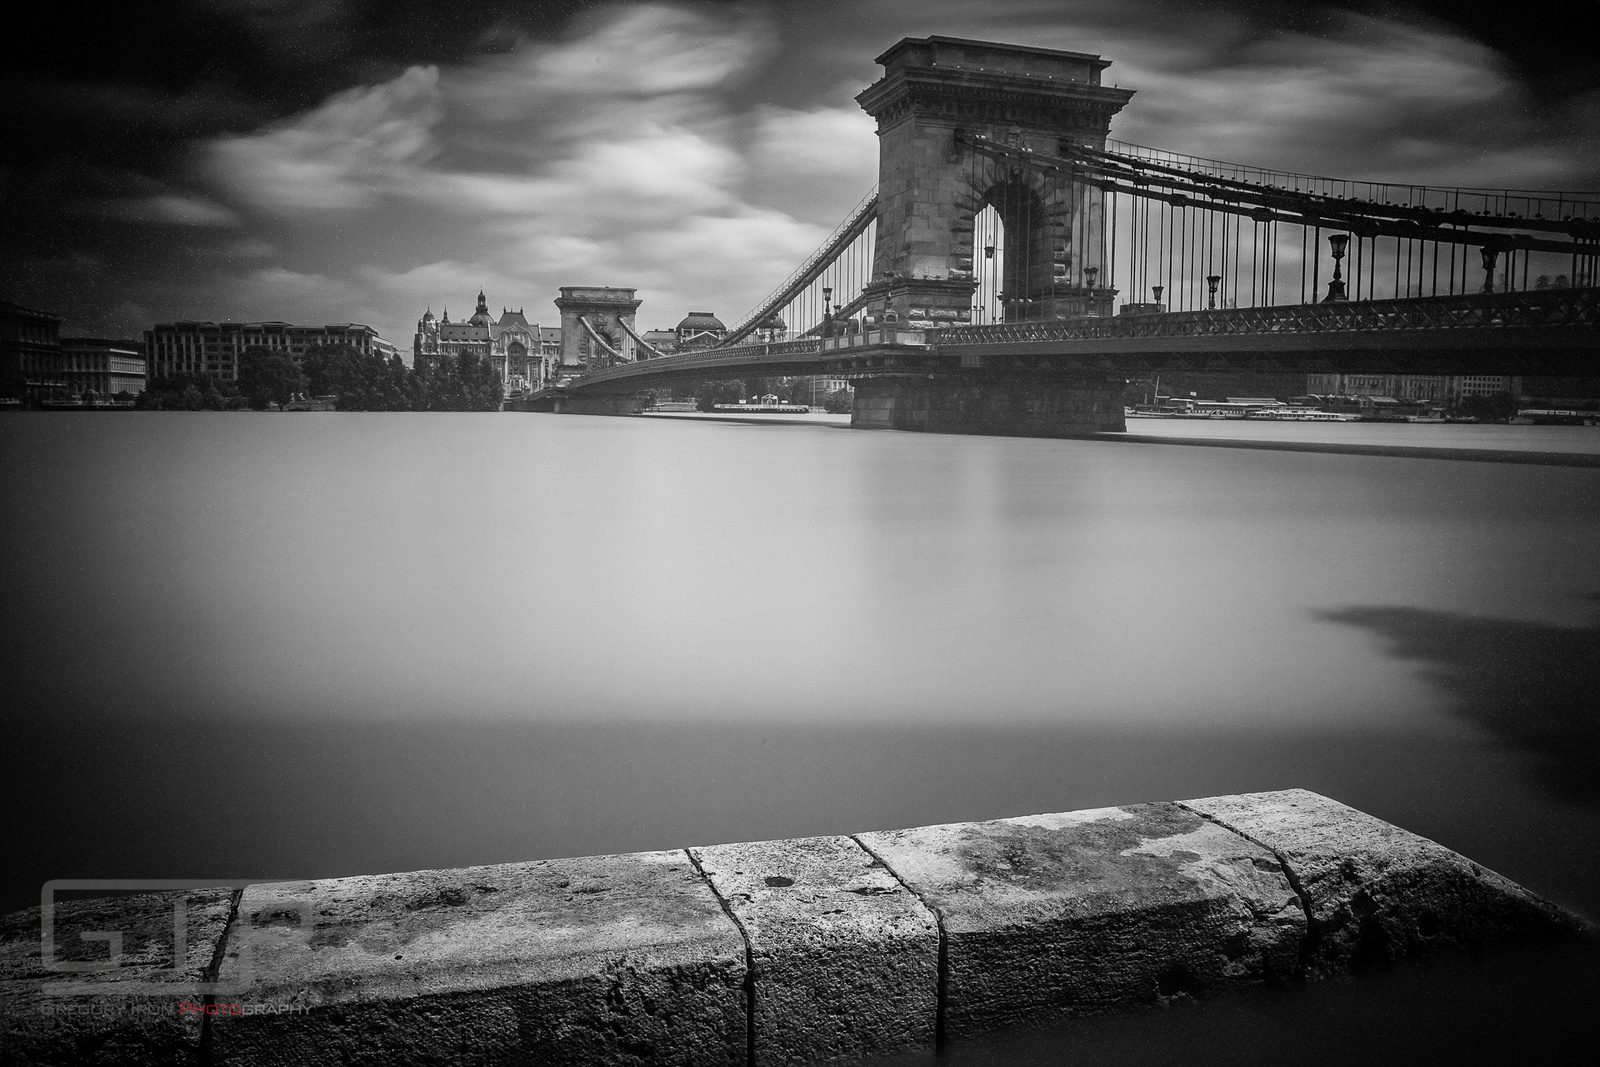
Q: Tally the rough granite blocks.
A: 5